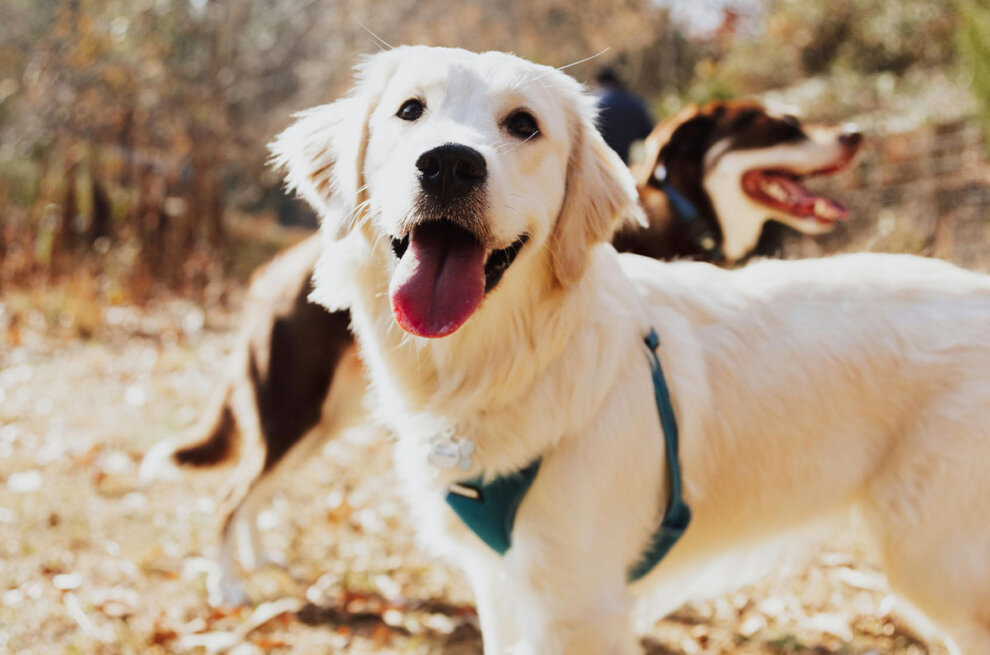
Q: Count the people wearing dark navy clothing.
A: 1